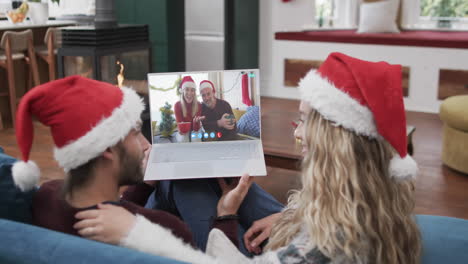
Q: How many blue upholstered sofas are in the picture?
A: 1